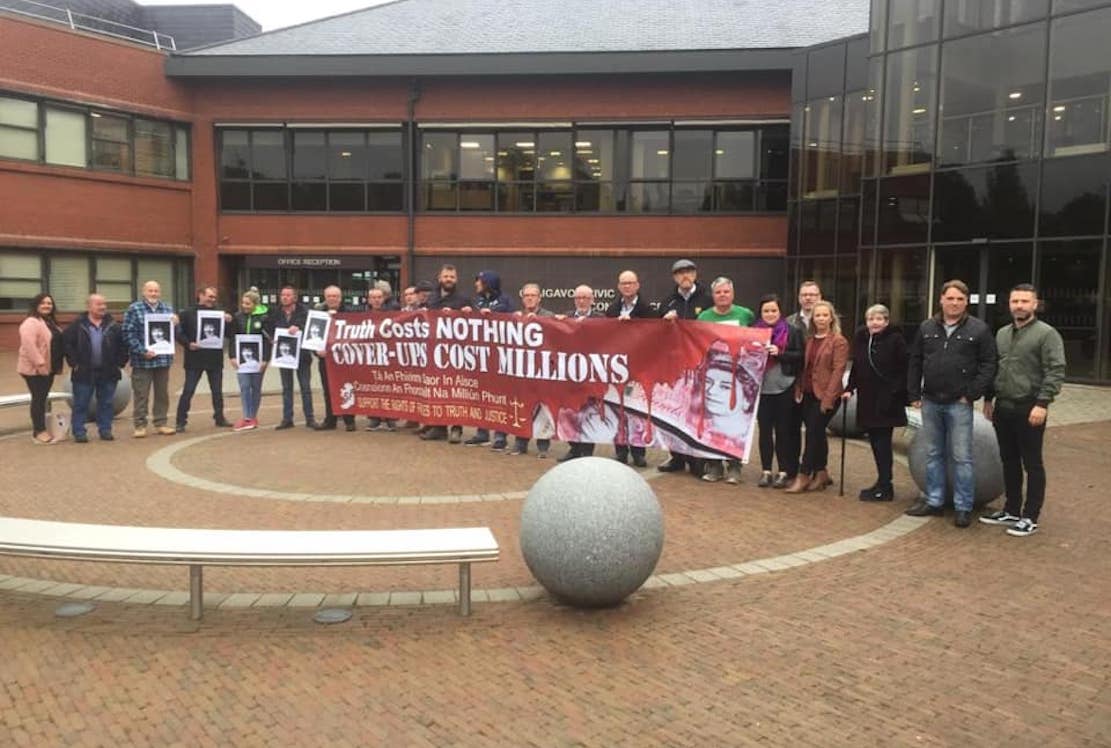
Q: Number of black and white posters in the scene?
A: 5